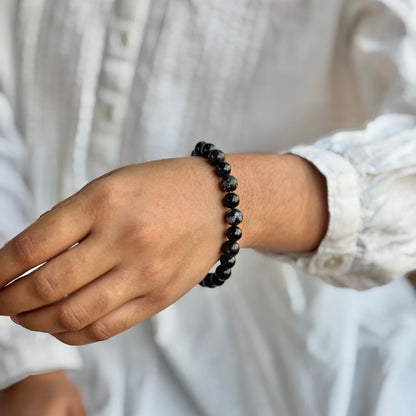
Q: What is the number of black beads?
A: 15